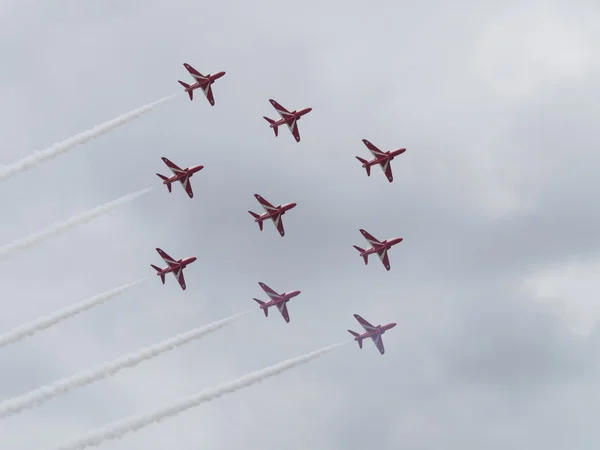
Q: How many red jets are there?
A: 9